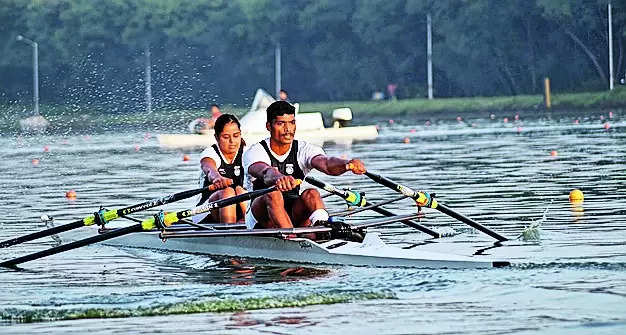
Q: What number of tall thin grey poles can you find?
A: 5